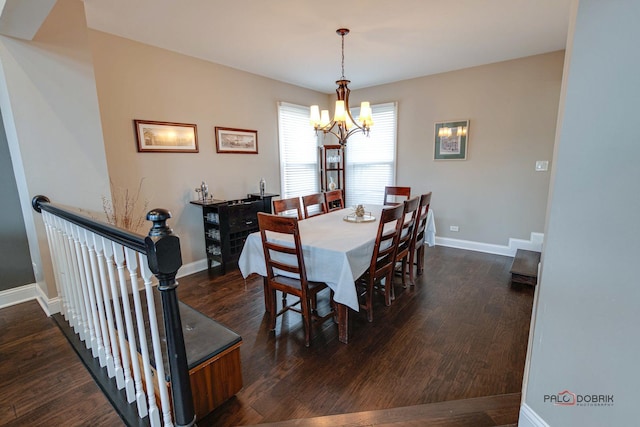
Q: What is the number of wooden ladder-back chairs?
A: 8